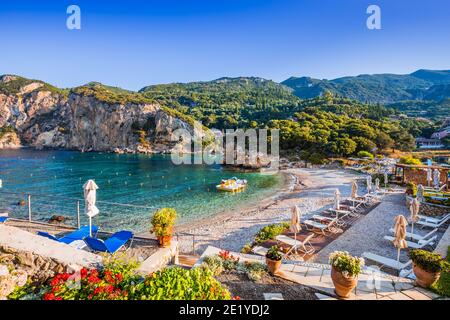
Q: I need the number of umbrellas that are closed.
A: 12